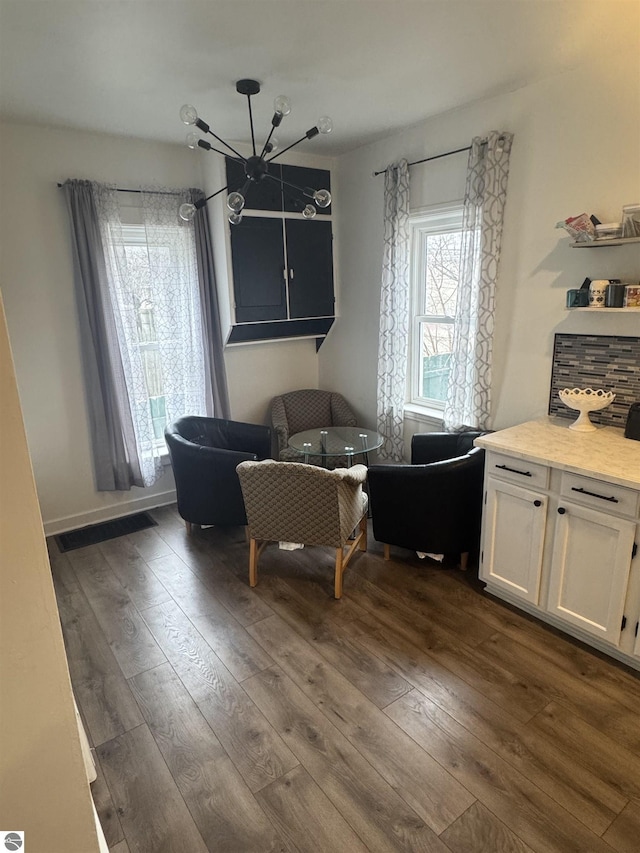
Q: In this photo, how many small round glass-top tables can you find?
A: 1